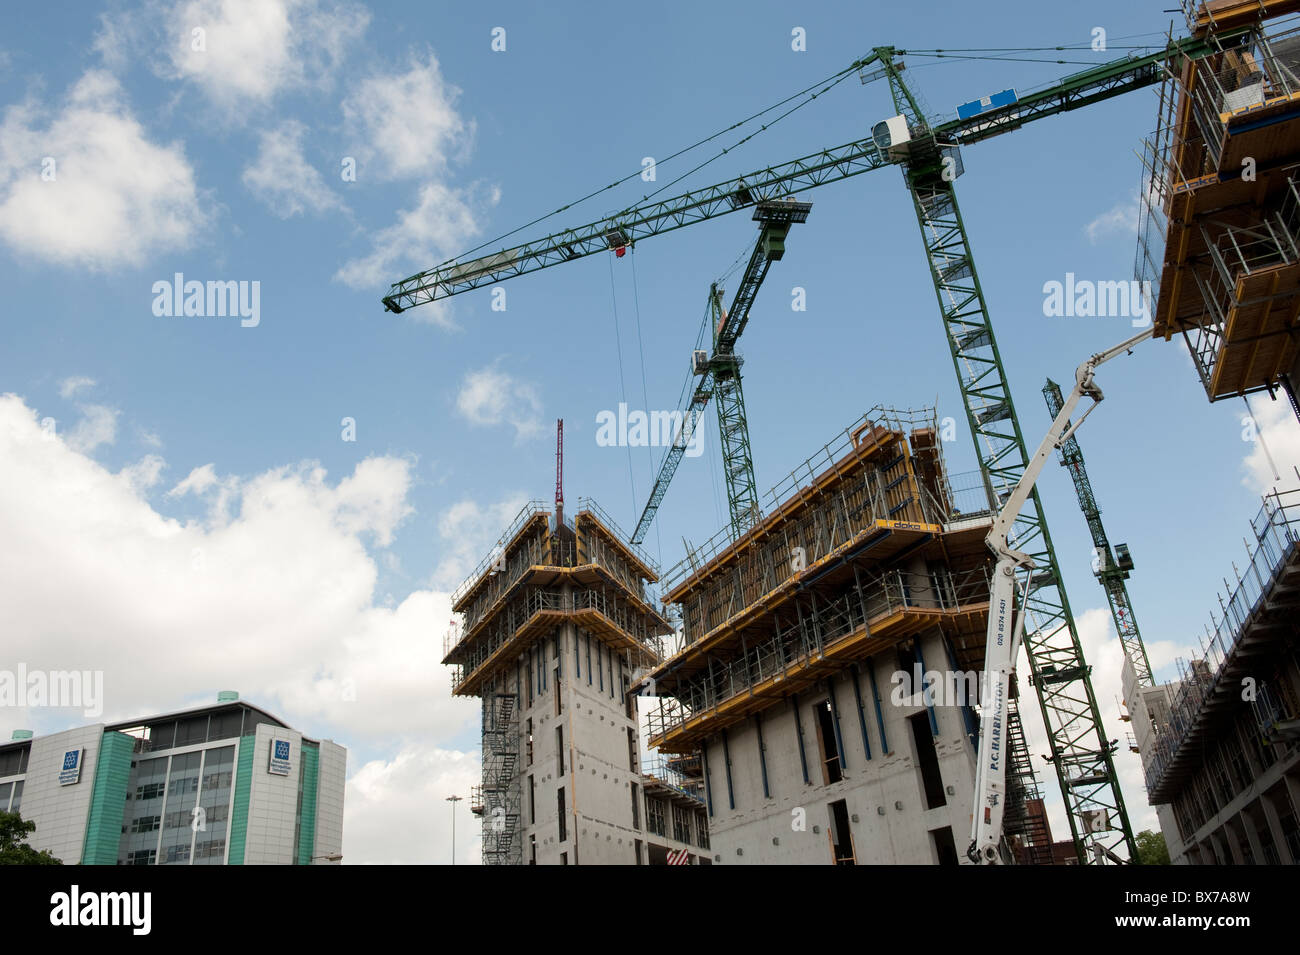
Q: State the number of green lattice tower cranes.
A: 3